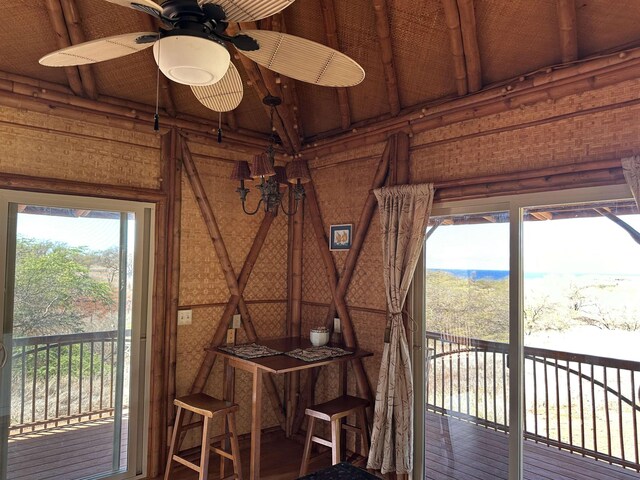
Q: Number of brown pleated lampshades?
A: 4